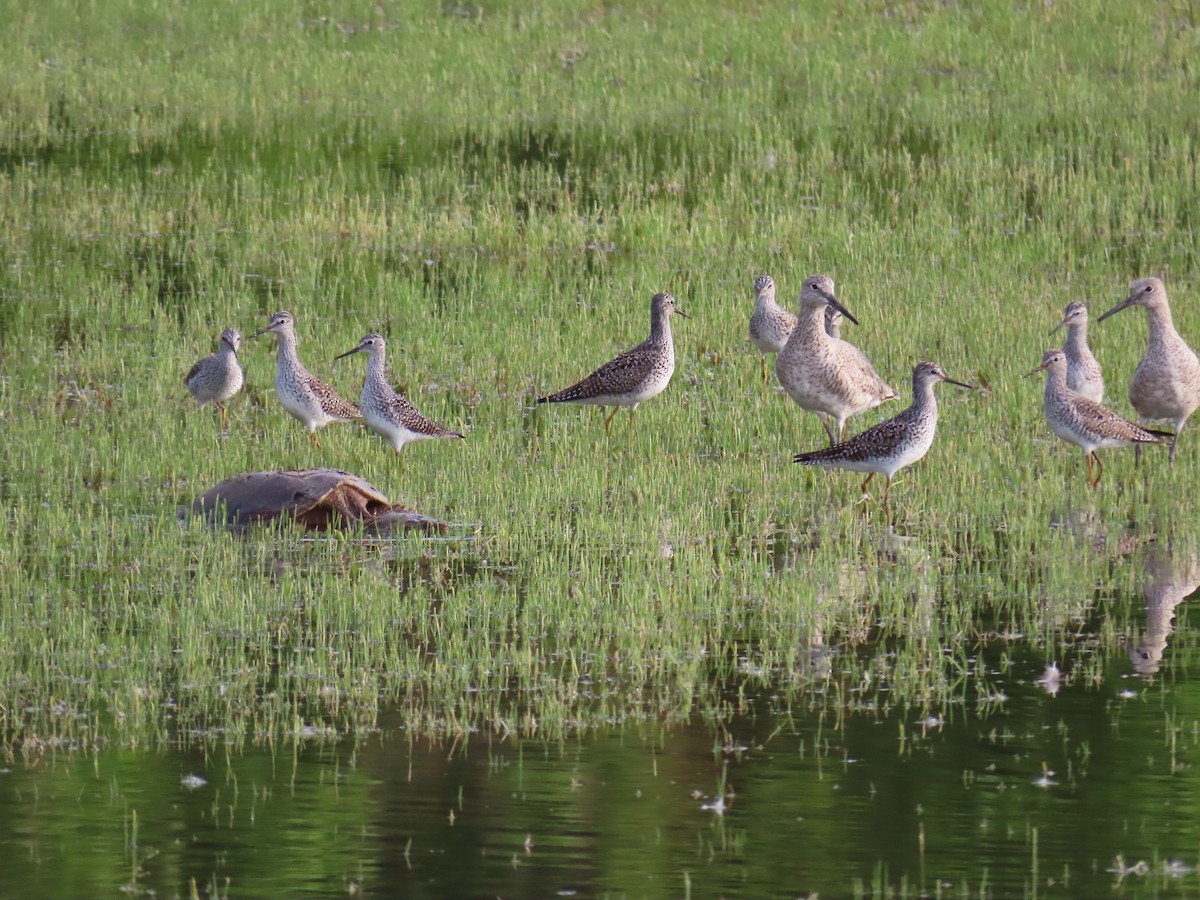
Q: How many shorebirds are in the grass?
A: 11